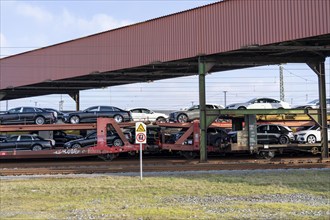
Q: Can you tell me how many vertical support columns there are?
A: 3